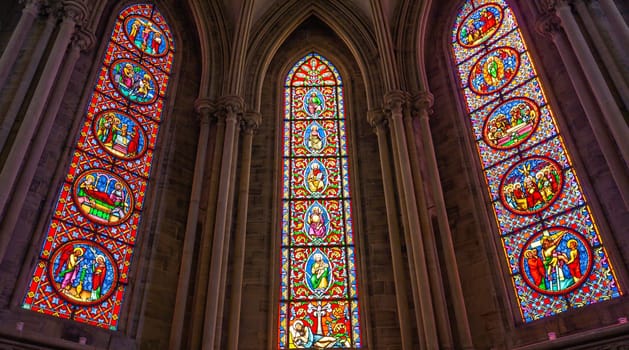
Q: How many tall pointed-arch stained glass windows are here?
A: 3